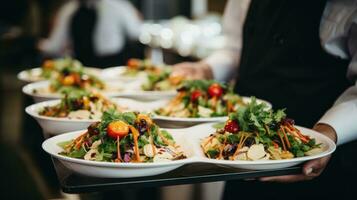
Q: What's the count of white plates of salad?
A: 8